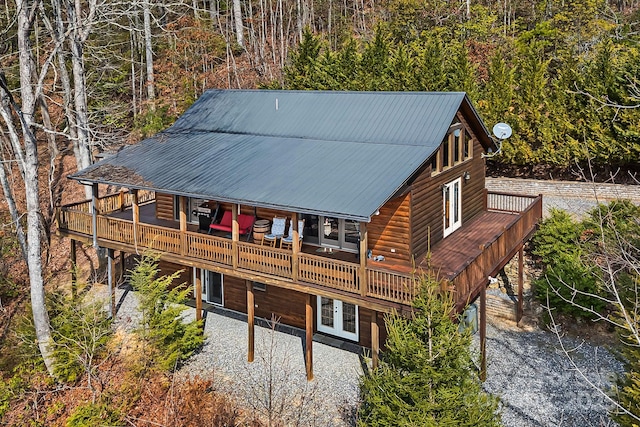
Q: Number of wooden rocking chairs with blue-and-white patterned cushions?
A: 2